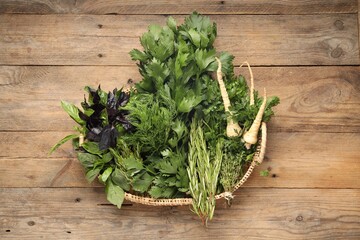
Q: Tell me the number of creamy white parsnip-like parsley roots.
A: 3